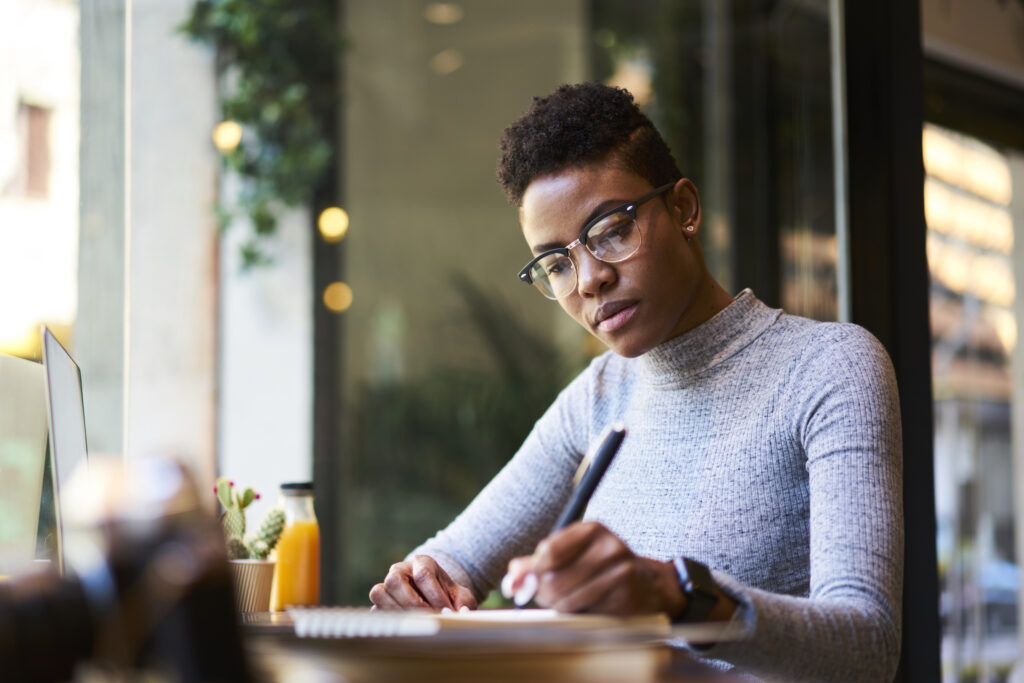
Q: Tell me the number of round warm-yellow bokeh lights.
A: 3